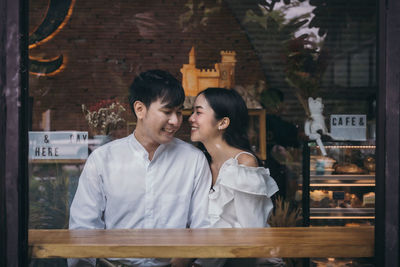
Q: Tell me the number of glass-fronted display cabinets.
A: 1